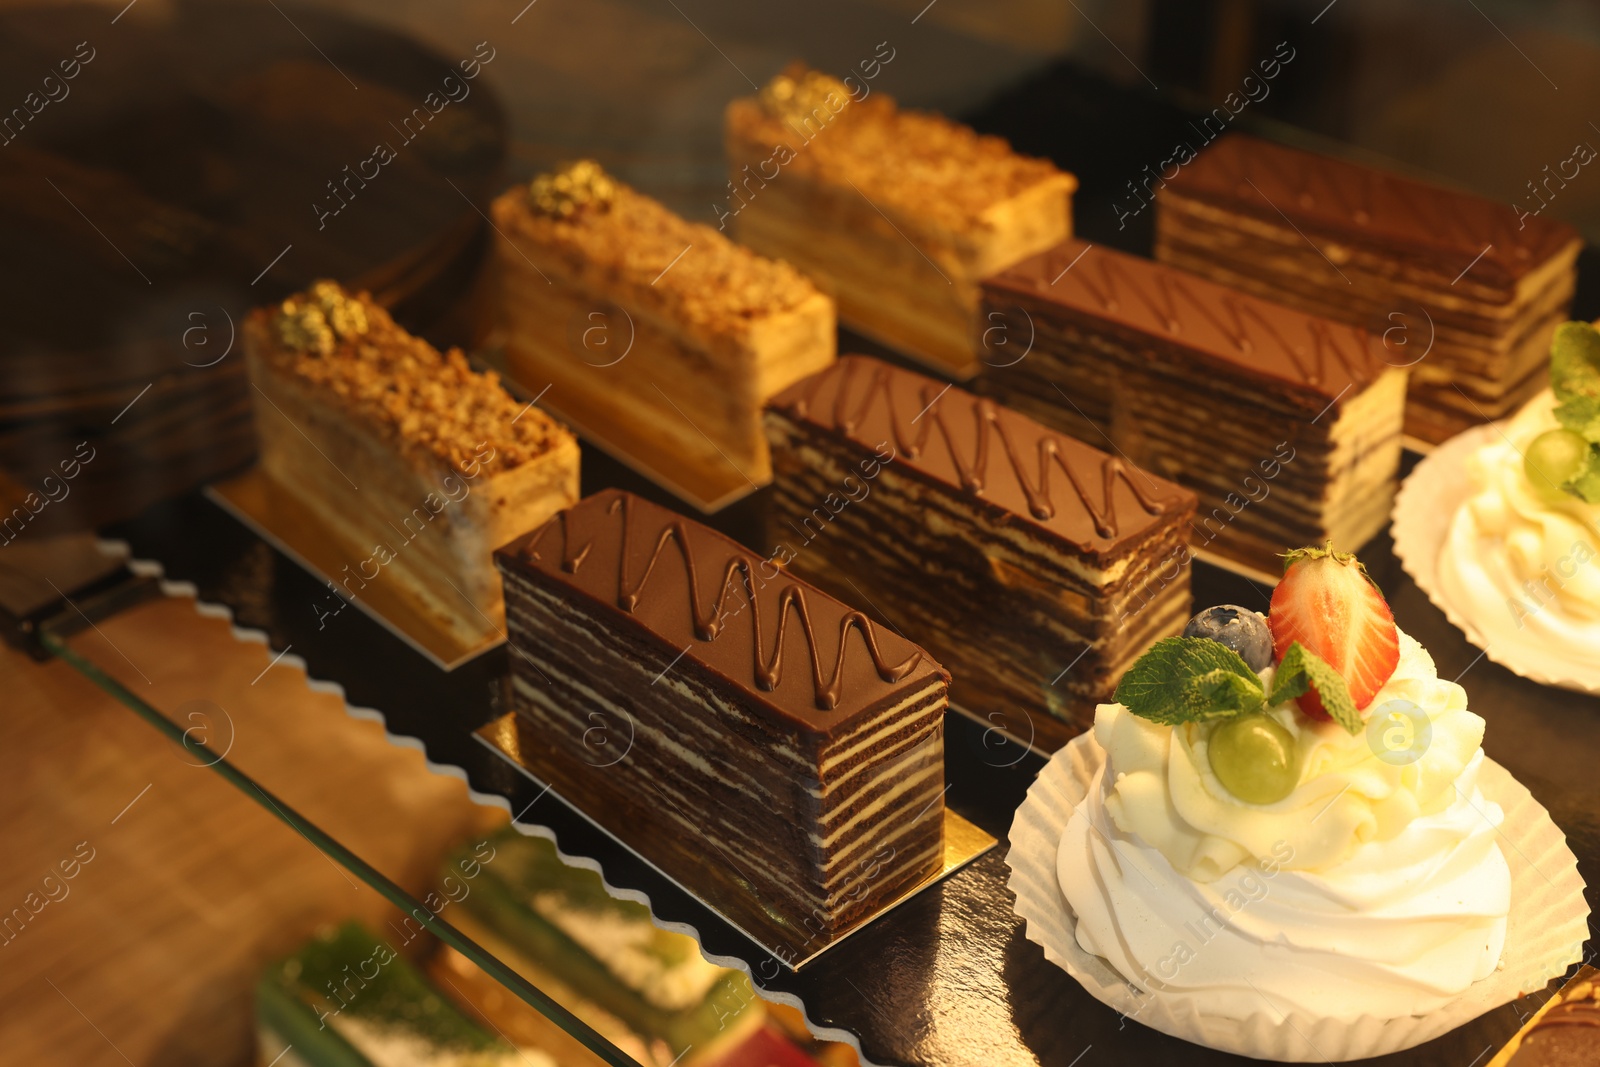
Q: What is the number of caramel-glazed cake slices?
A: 3